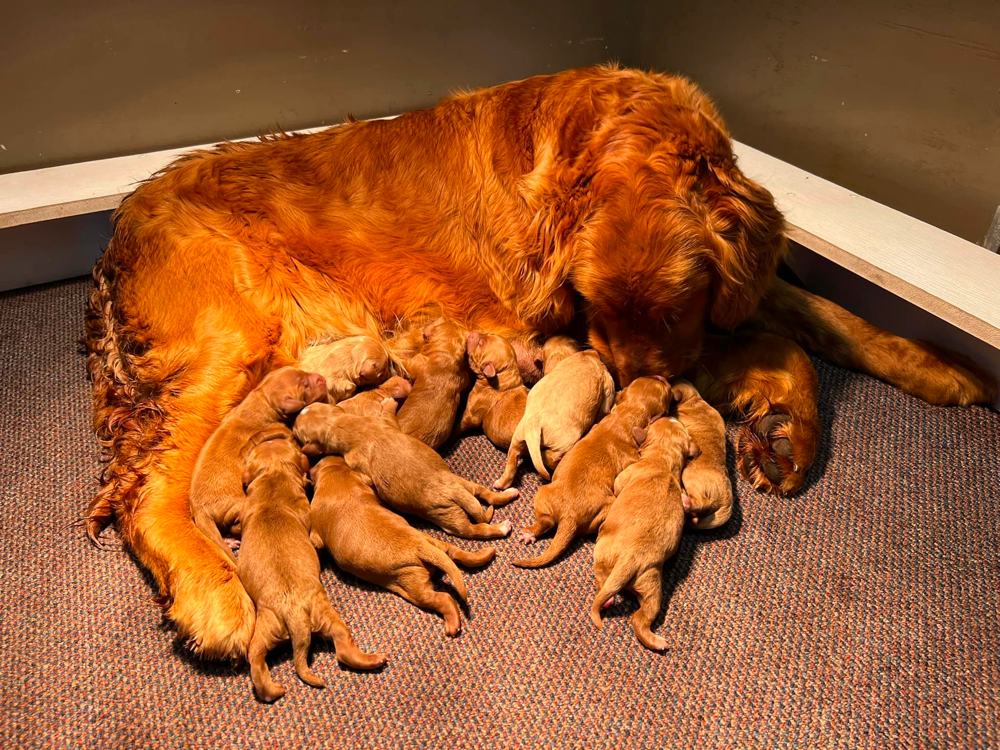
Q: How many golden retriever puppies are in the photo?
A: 12